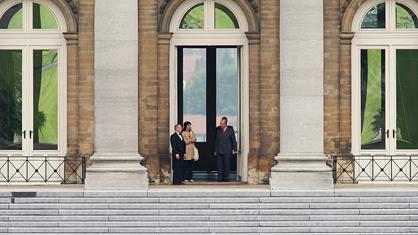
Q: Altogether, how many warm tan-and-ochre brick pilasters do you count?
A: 4